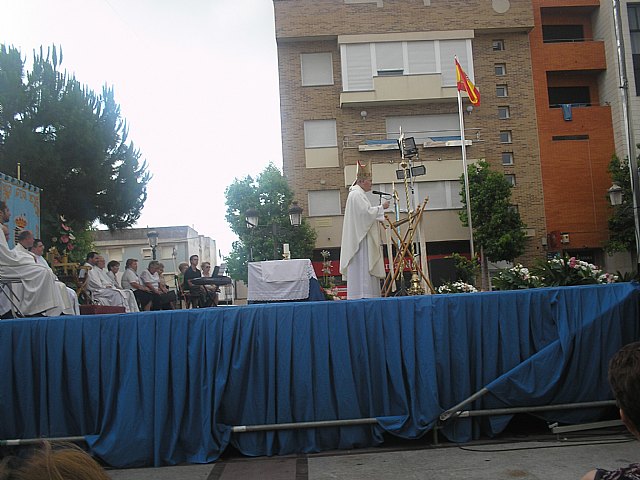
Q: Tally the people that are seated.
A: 13